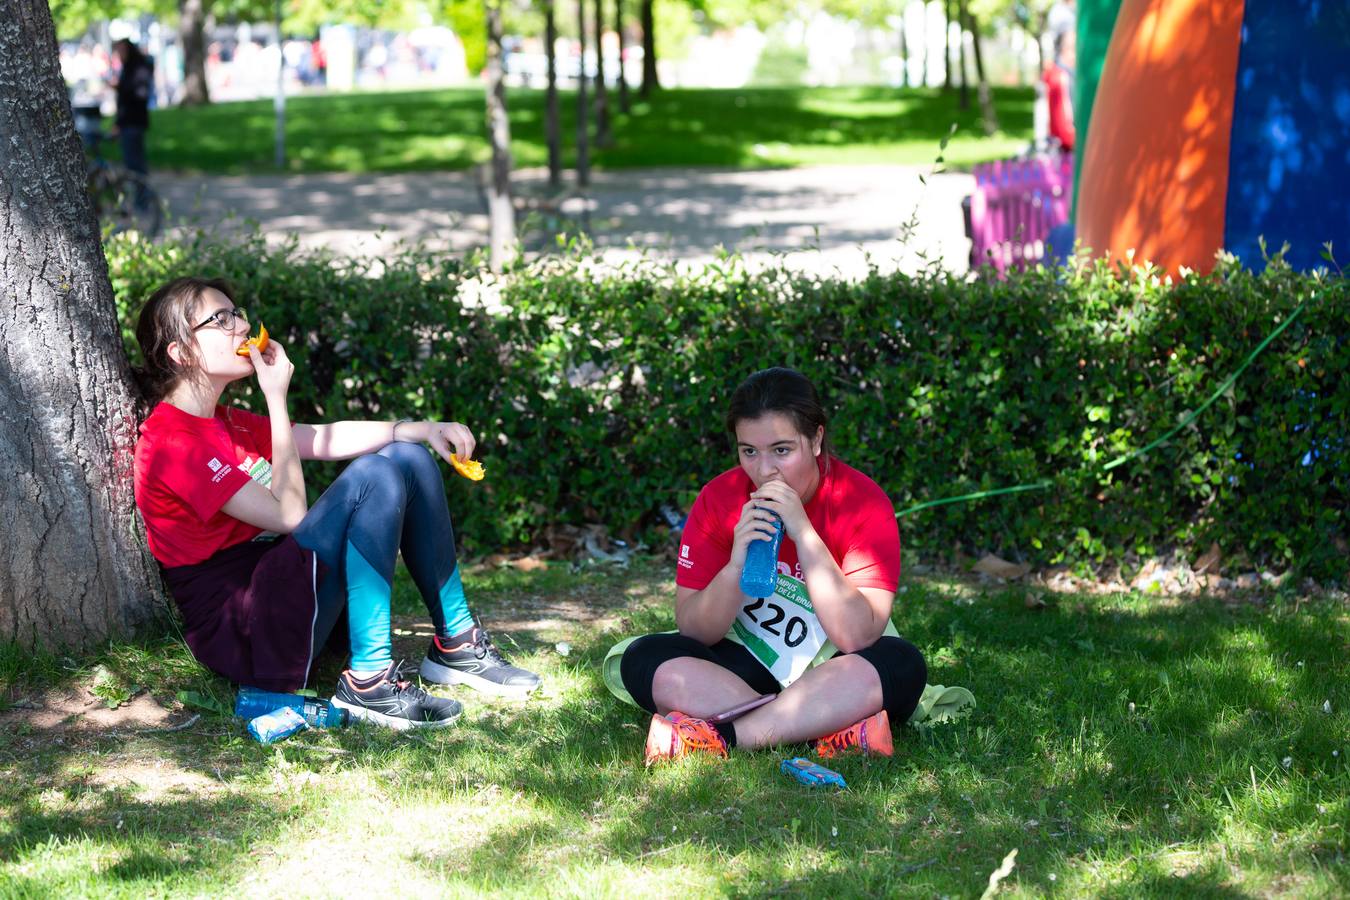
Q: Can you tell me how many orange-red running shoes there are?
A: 2